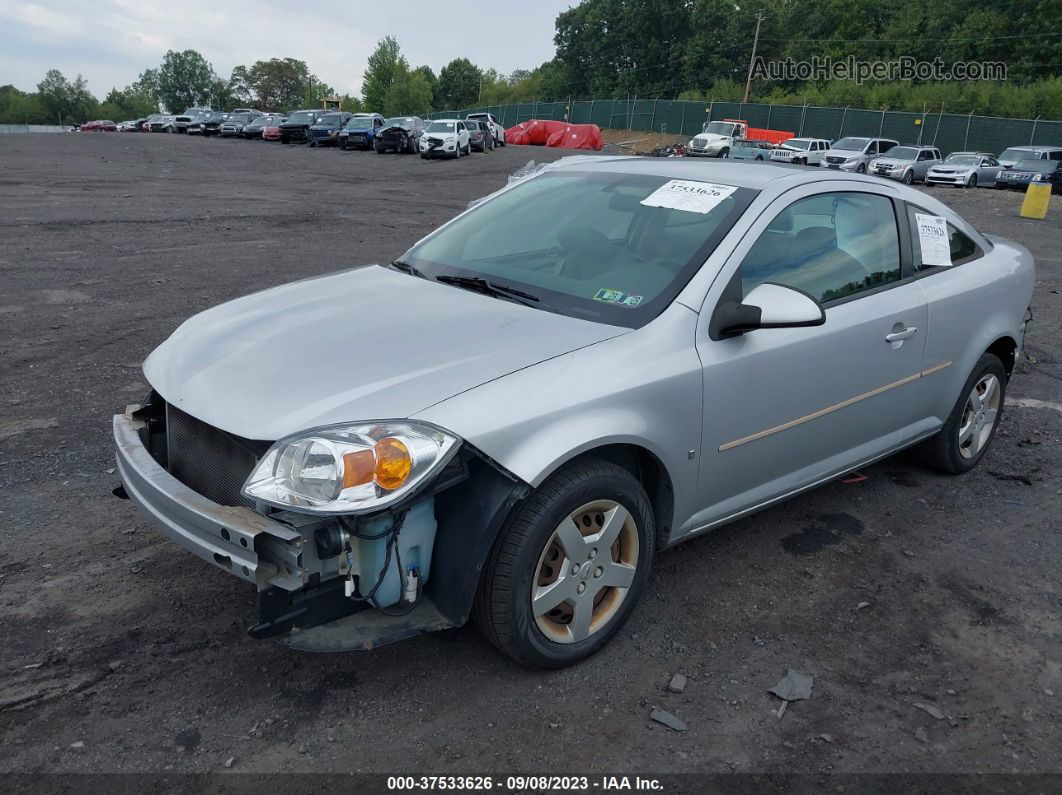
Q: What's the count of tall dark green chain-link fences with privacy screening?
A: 1